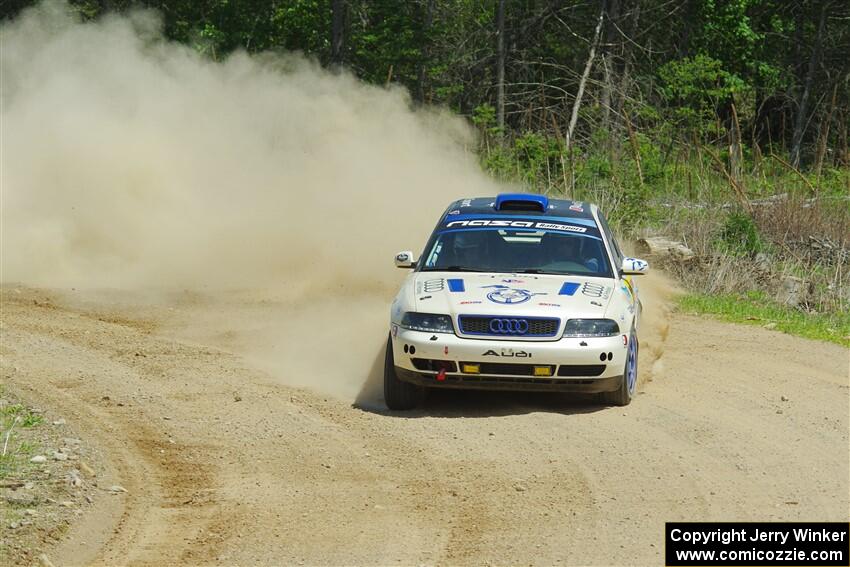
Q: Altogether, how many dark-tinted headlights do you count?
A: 2